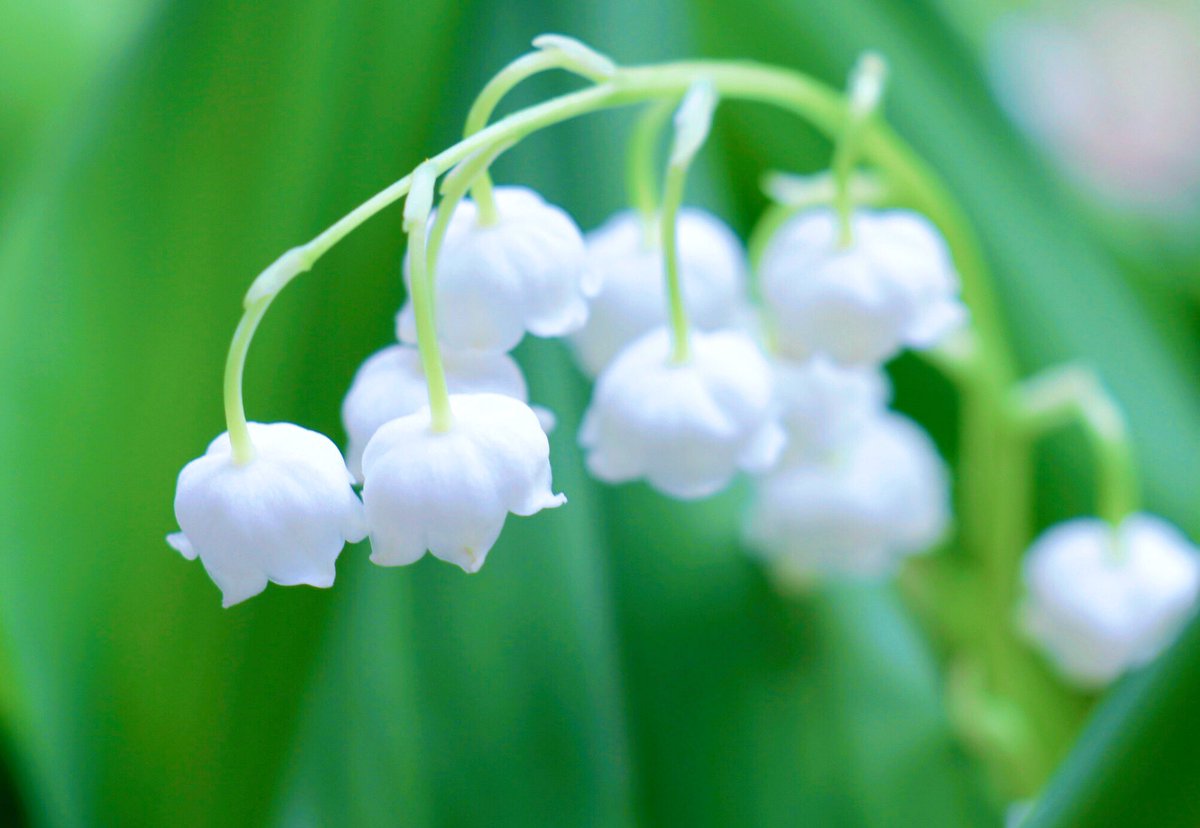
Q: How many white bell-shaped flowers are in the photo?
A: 10